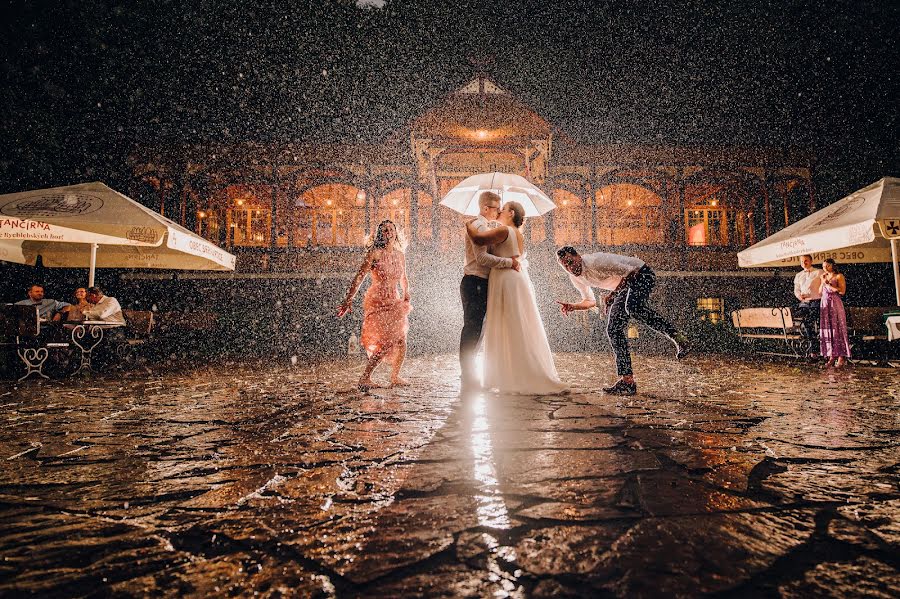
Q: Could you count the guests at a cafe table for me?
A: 3